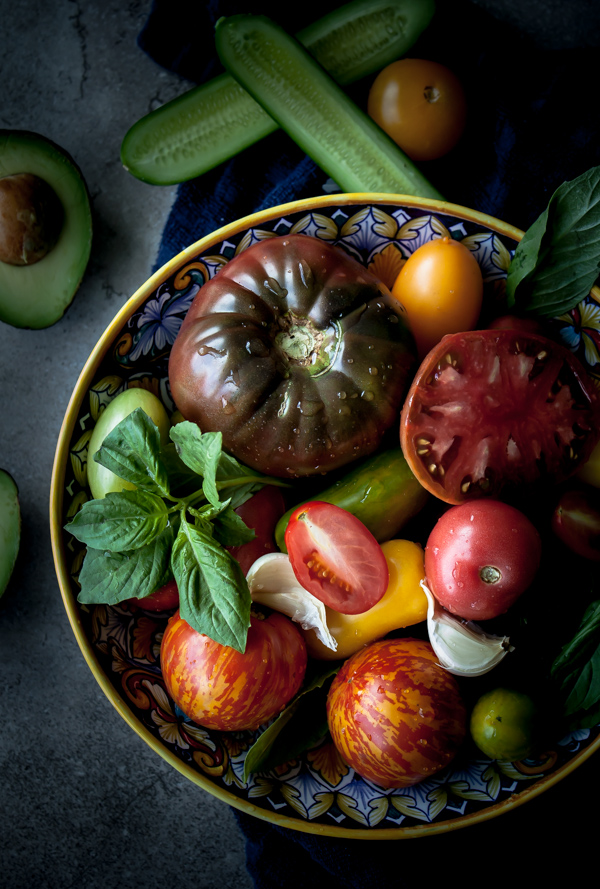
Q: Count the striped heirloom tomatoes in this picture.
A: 2